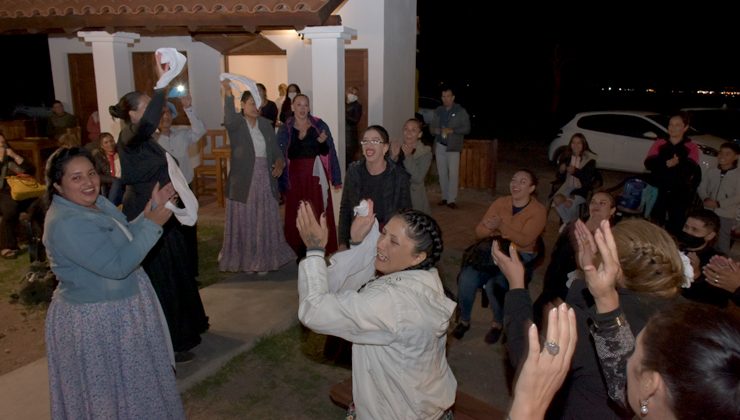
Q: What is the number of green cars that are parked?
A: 0